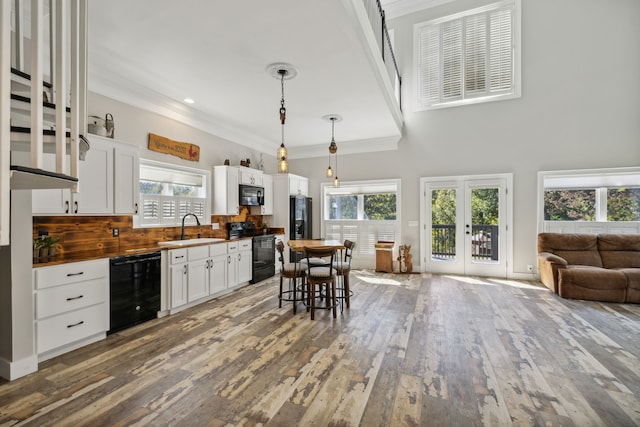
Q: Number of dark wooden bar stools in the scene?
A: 4